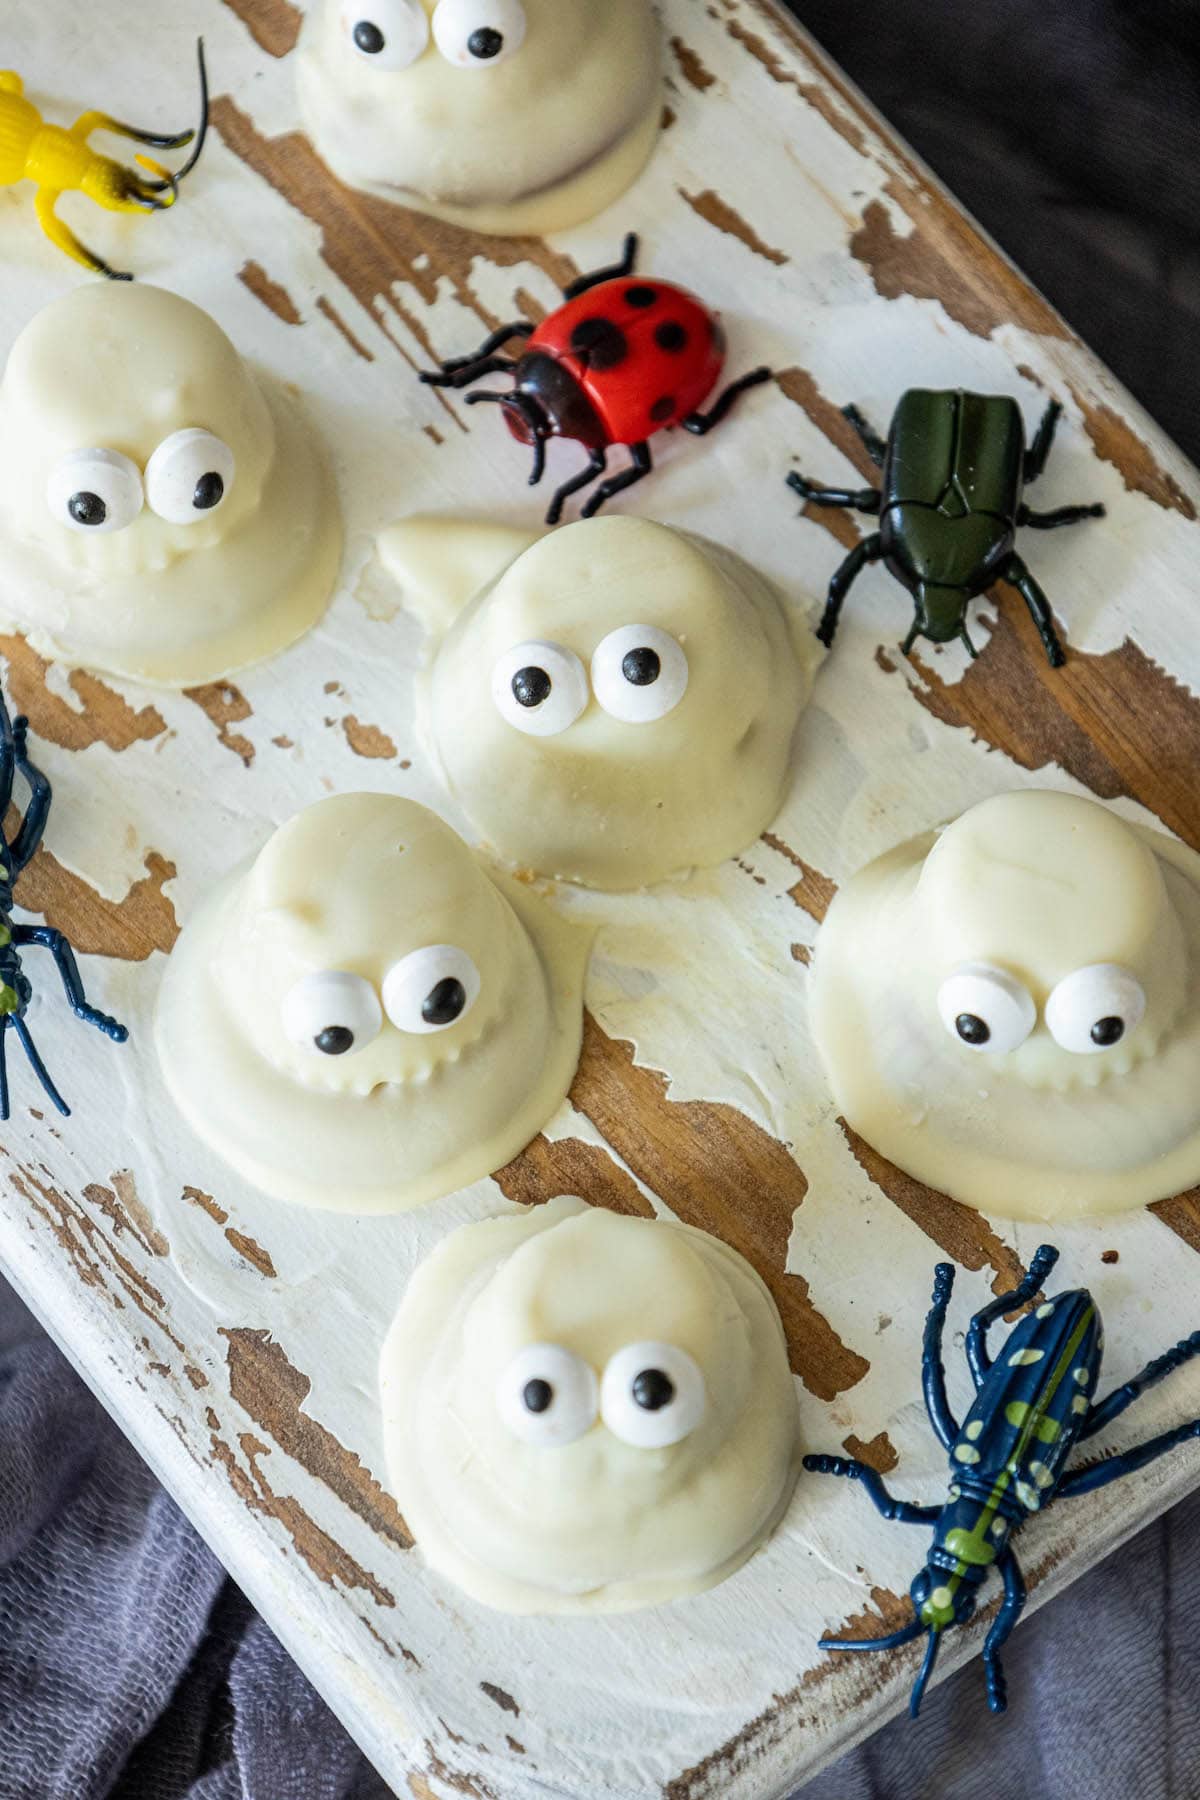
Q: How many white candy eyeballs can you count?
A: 12